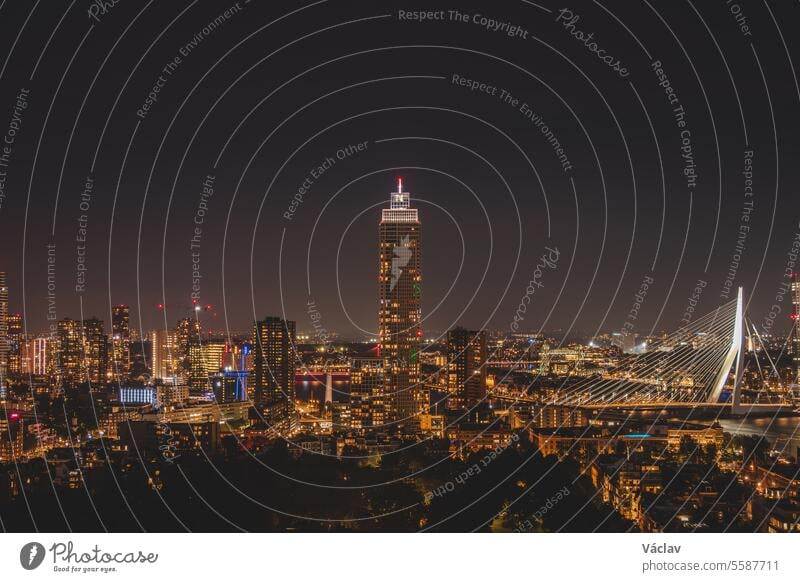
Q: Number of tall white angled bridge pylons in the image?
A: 1